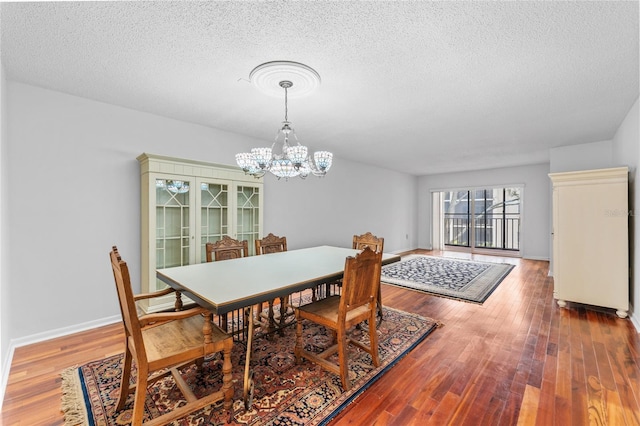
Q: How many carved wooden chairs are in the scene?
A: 5